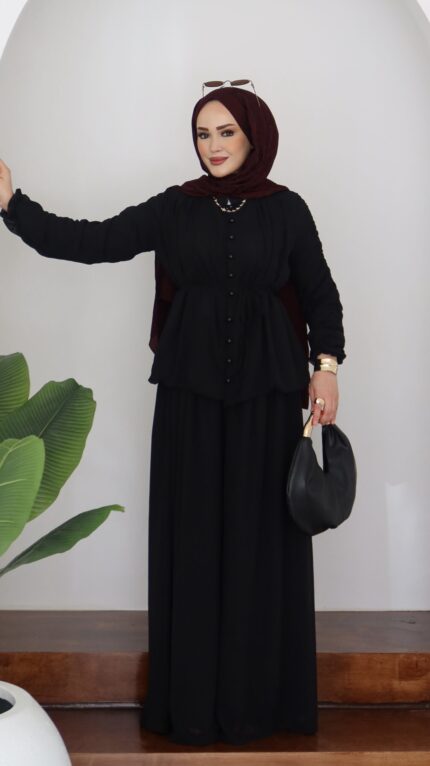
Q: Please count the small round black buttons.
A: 9